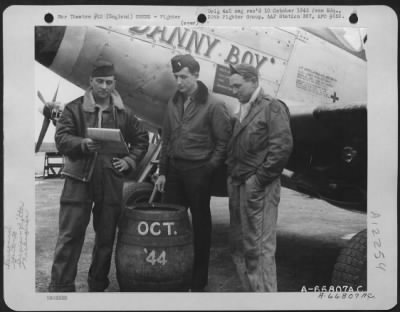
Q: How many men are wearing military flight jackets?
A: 3